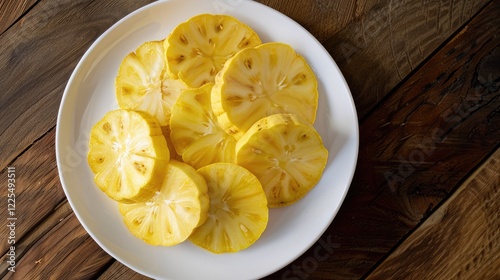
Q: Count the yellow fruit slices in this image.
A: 8